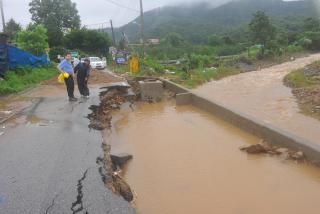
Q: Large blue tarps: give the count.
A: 1